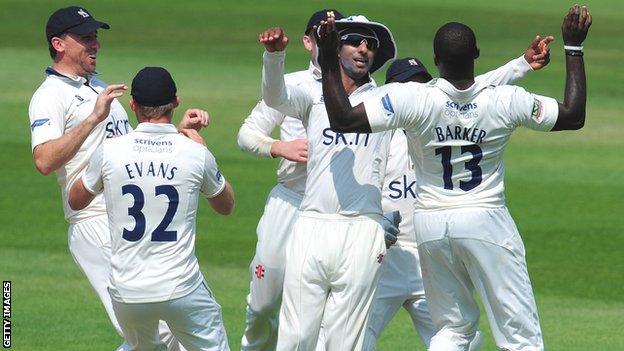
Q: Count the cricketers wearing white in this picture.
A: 6